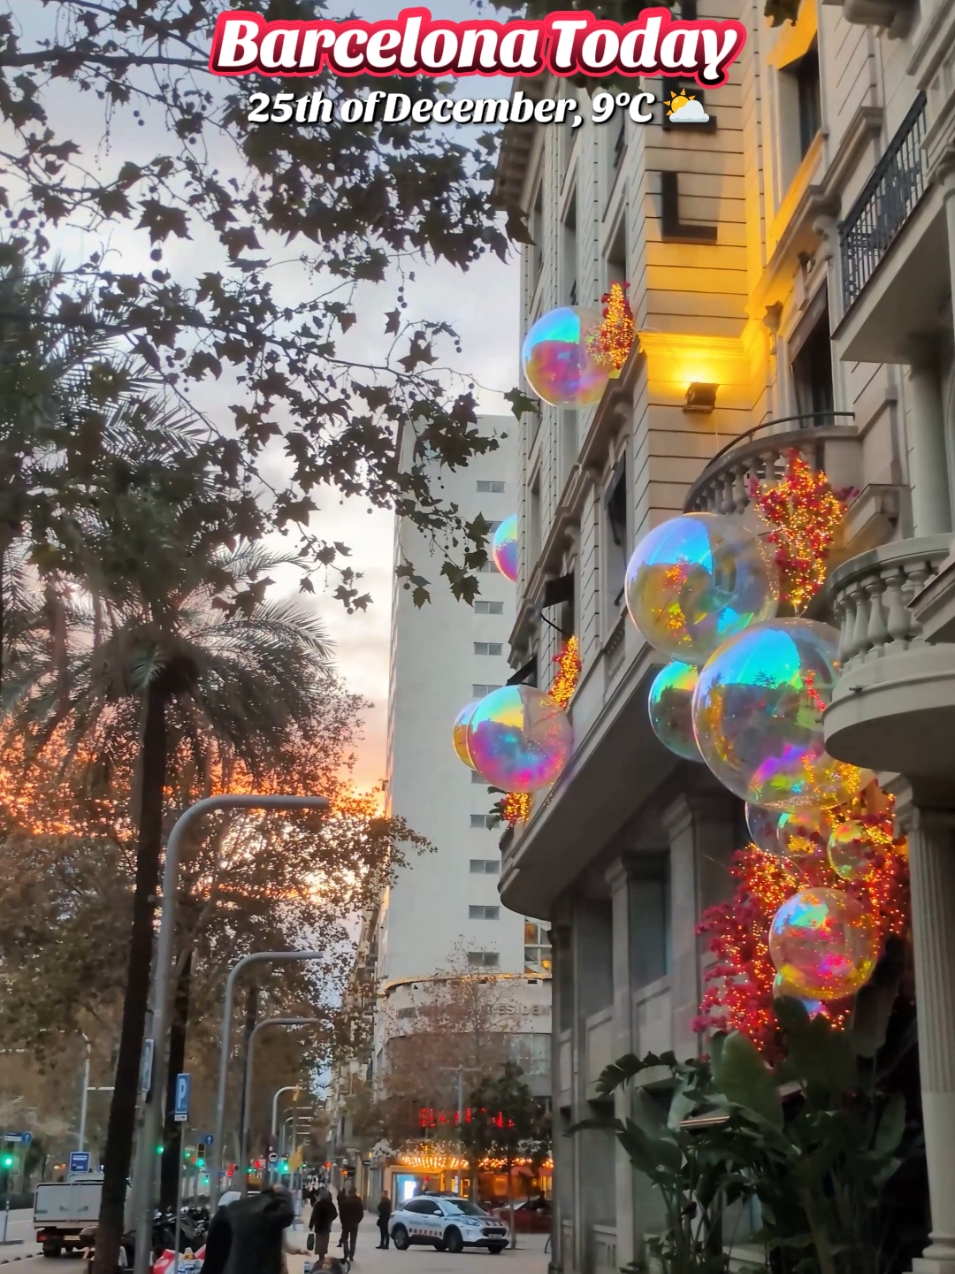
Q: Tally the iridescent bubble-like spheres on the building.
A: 12